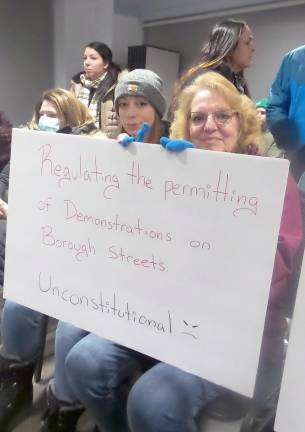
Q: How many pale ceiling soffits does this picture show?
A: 1